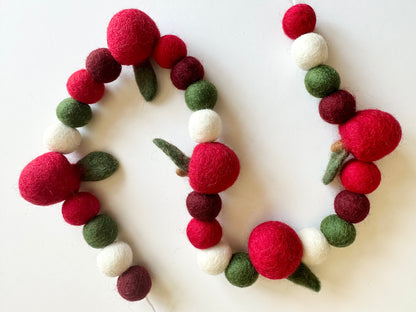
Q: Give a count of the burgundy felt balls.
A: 6